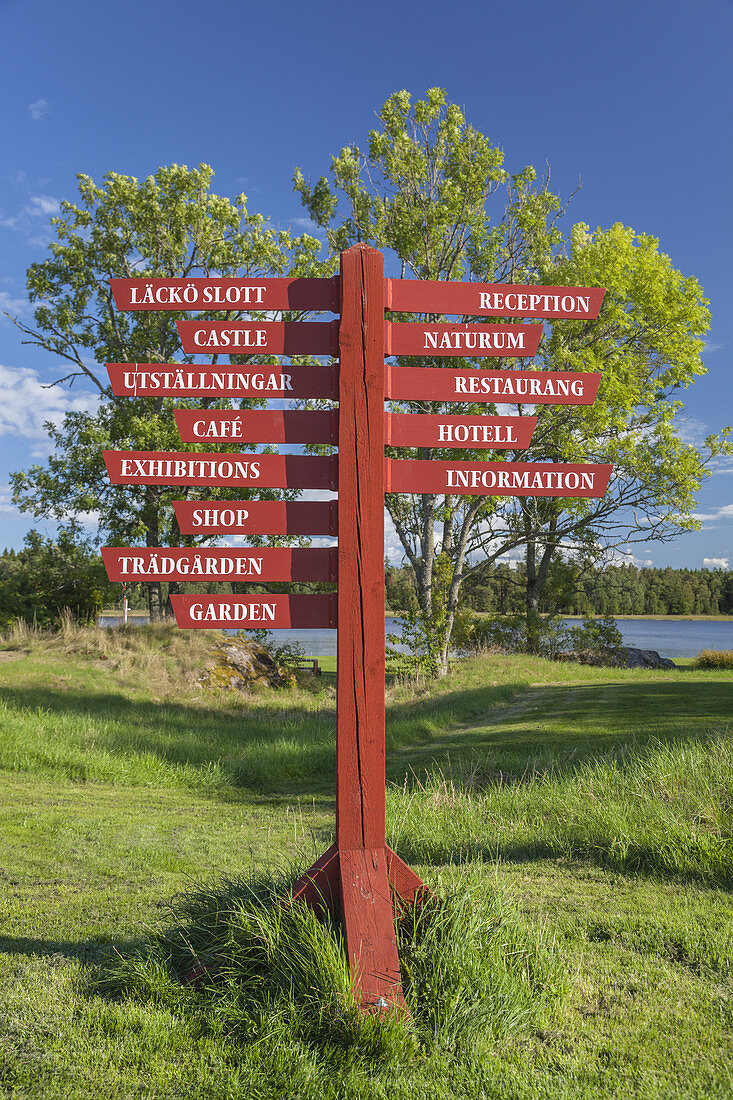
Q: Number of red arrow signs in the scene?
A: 13